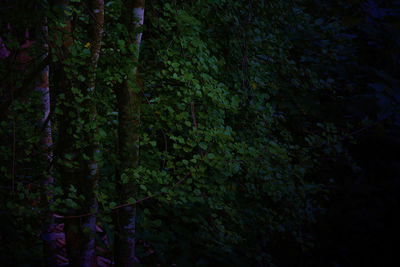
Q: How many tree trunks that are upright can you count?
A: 4